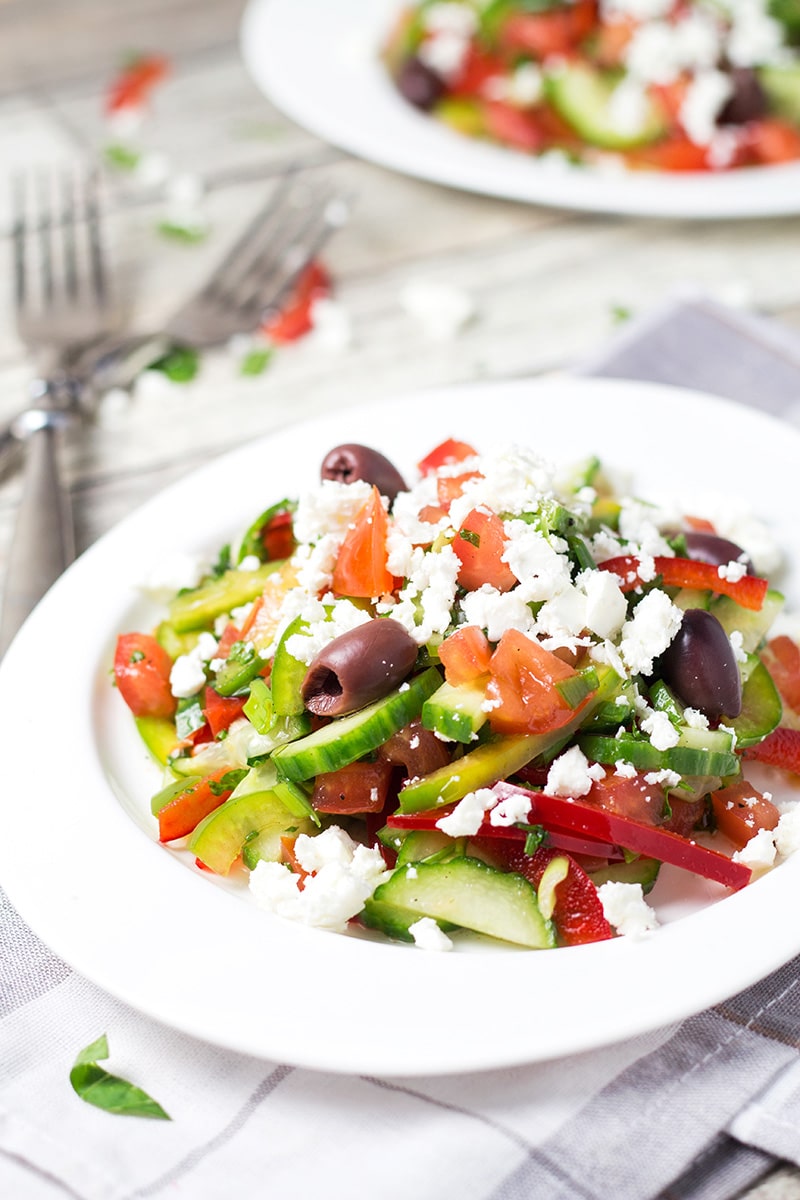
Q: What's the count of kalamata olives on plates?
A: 6